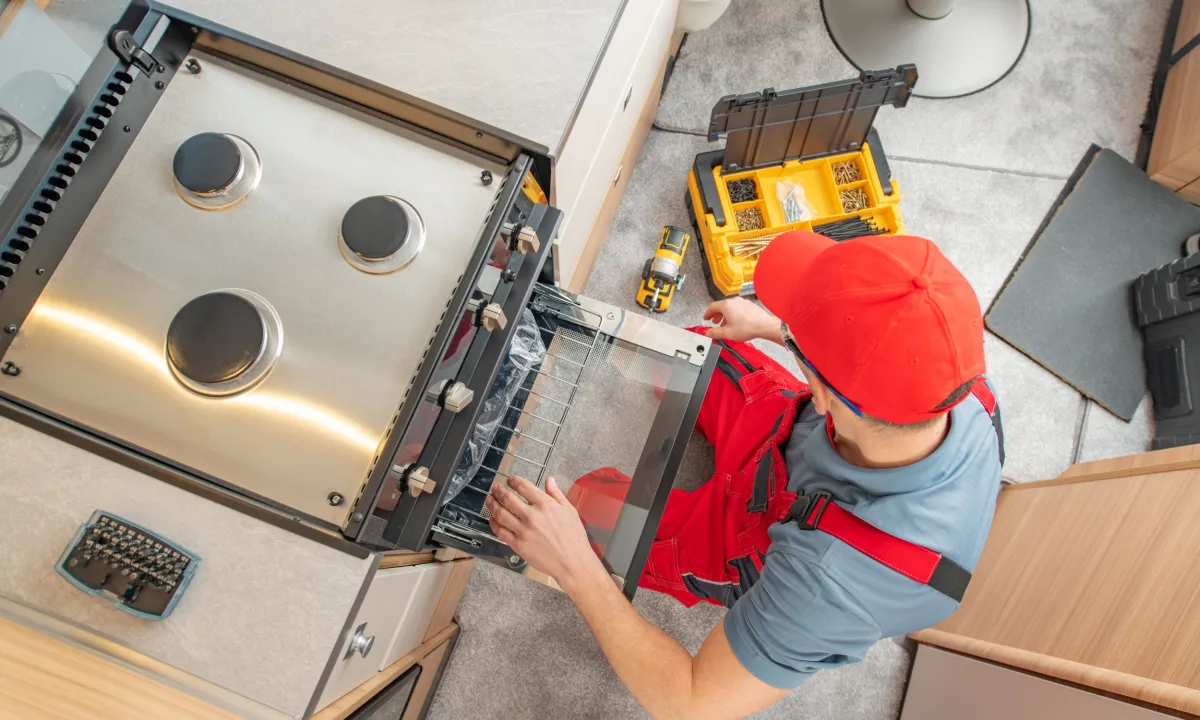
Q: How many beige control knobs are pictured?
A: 4